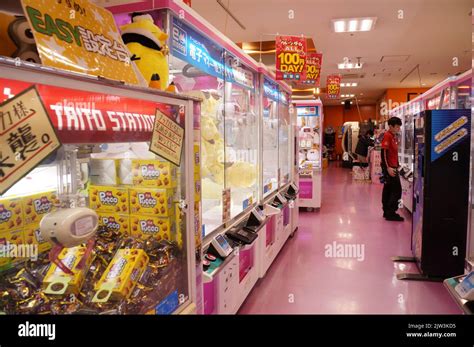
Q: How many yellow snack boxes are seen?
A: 11